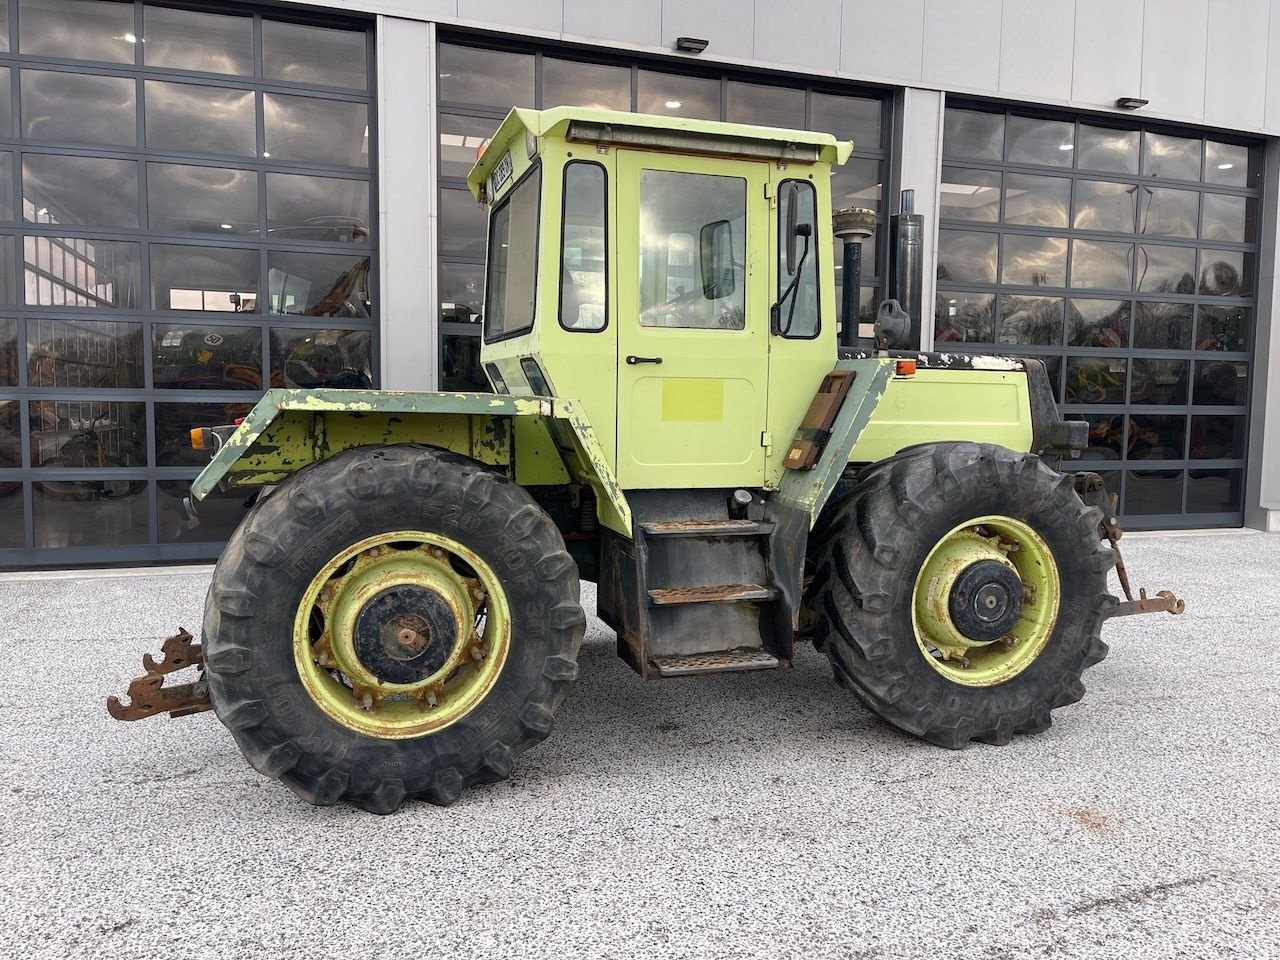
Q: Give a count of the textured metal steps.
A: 3